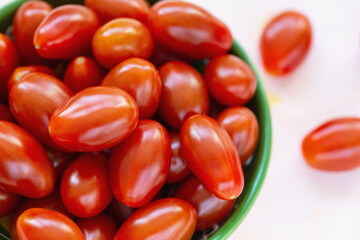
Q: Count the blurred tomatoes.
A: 2